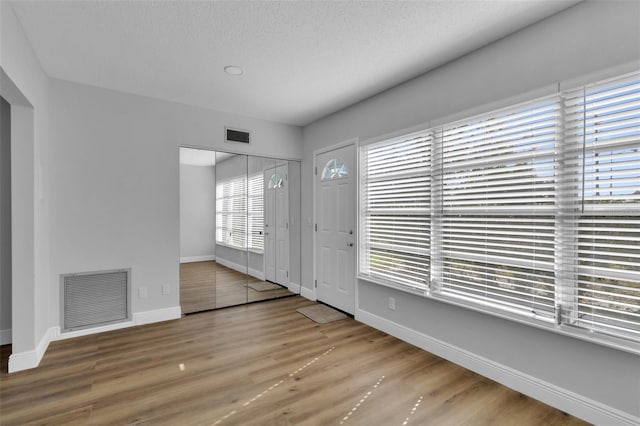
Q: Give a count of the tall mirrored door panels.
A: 4